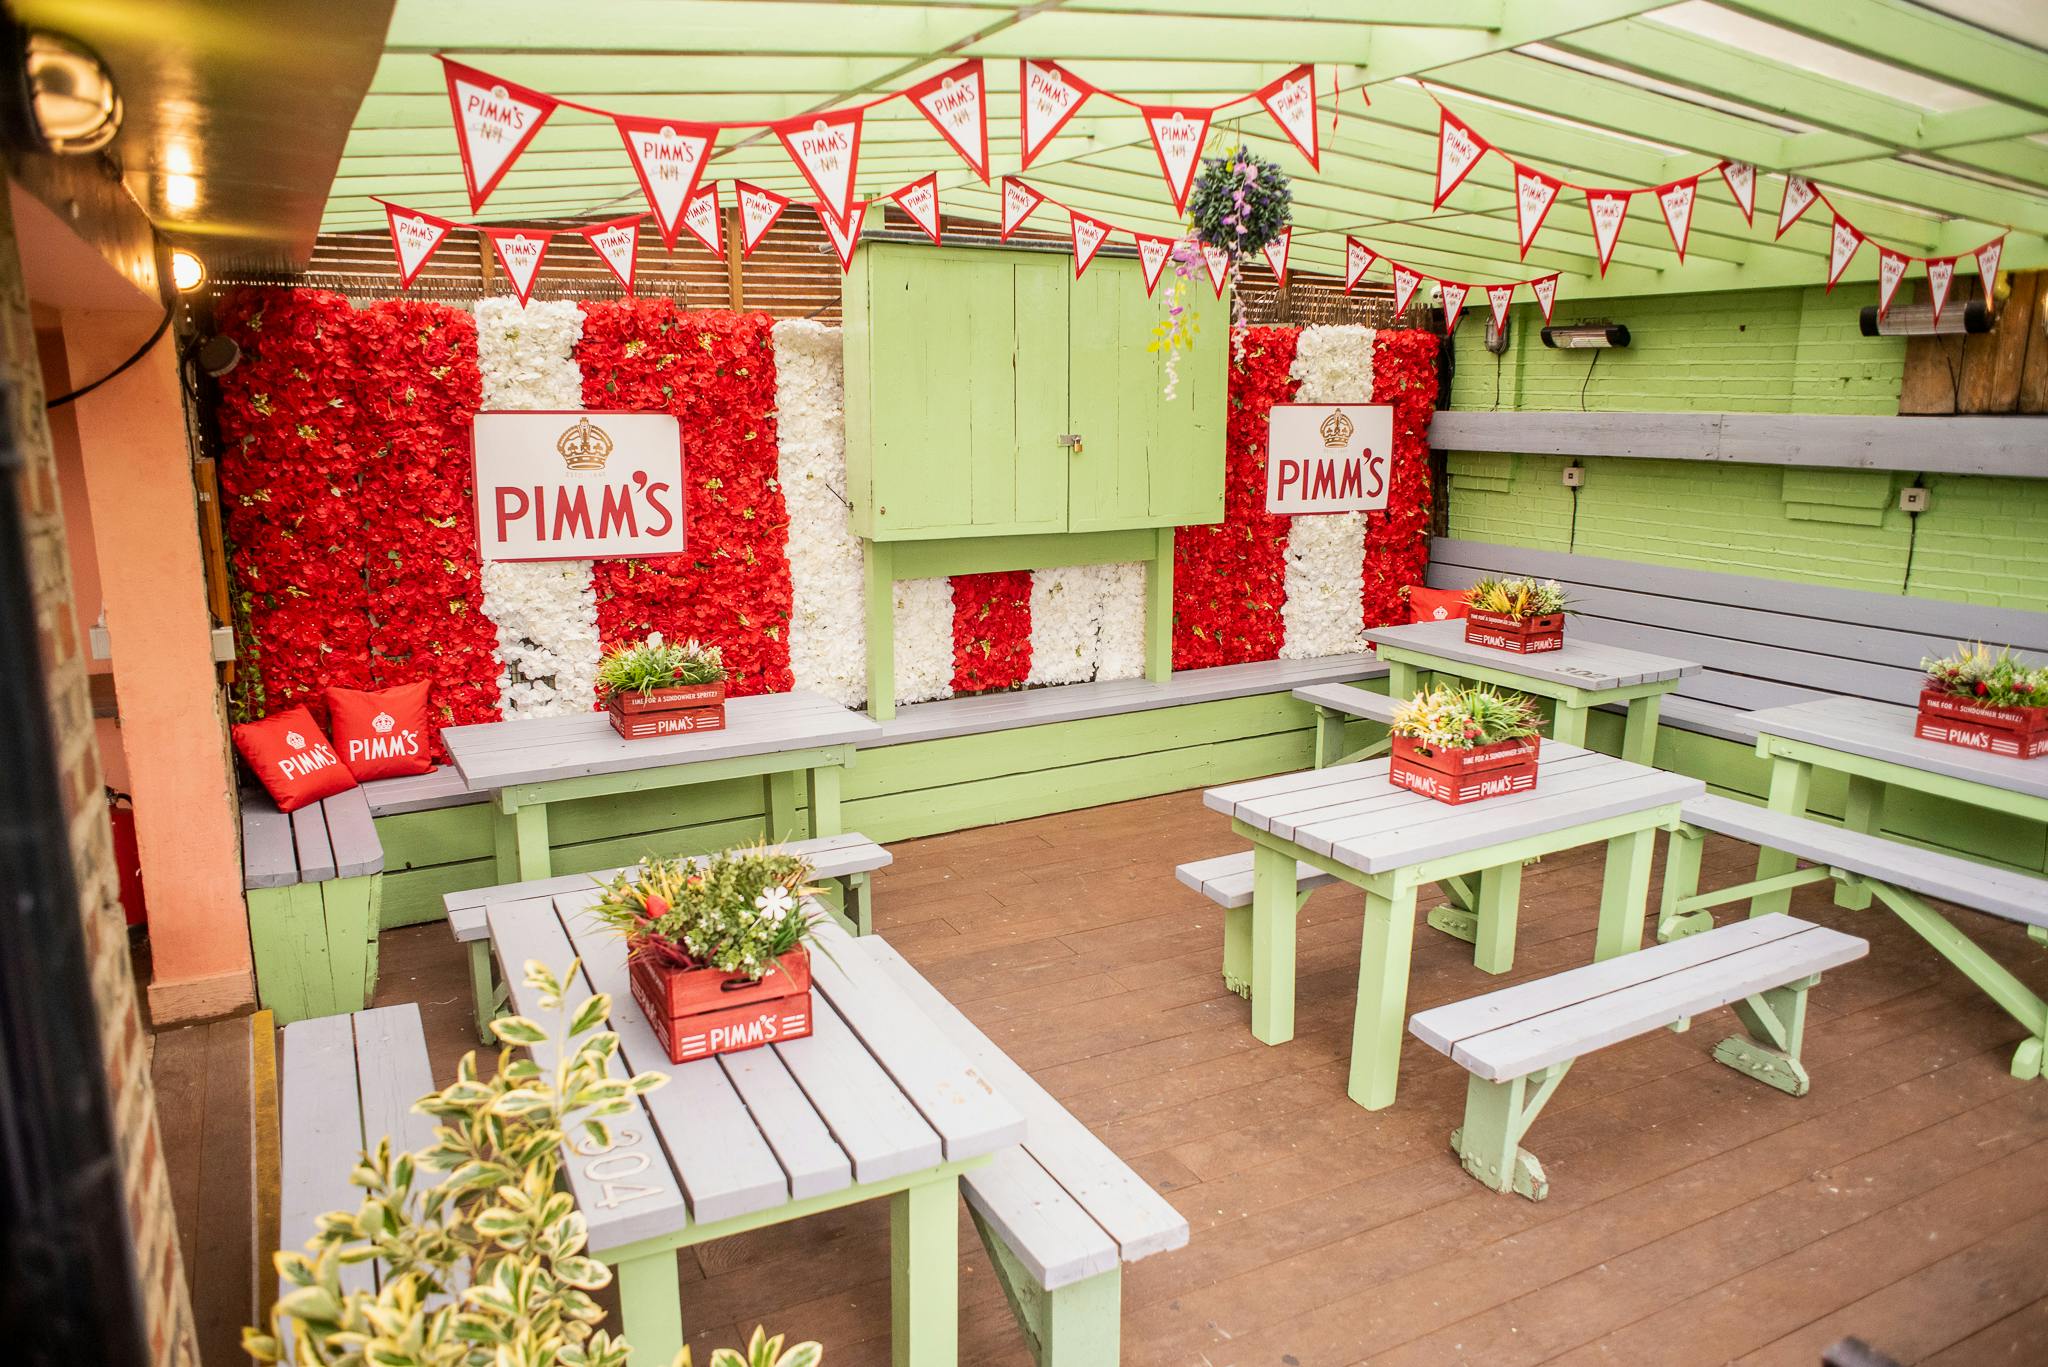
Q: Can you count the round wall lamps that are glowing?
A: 2